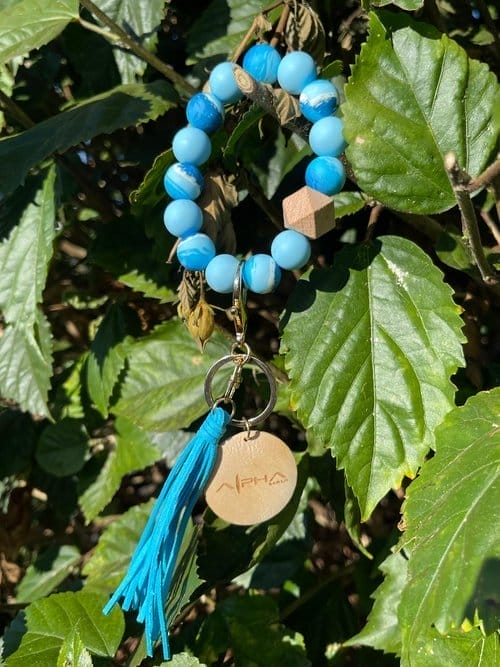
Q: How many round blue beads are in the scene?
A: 14